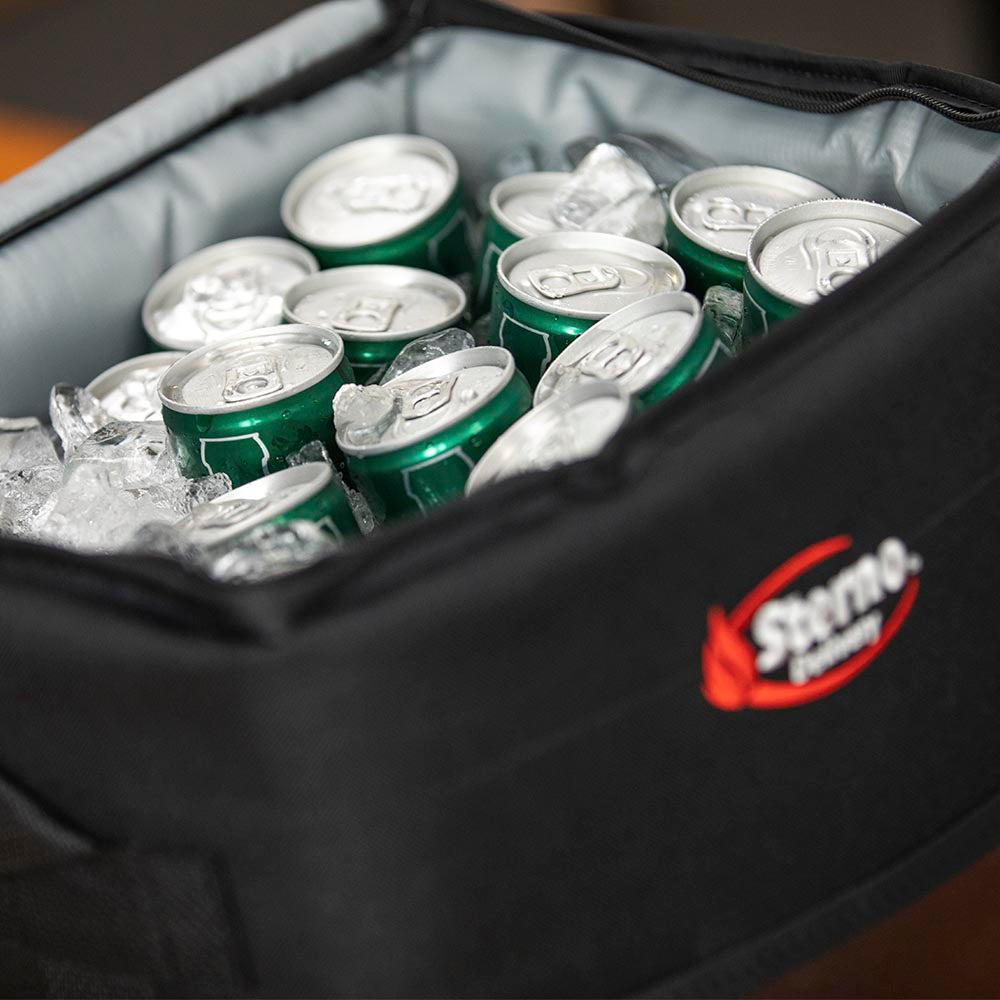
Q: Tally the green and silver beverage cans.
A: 13